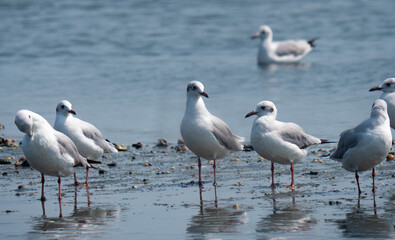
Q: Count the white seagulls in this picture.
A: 7